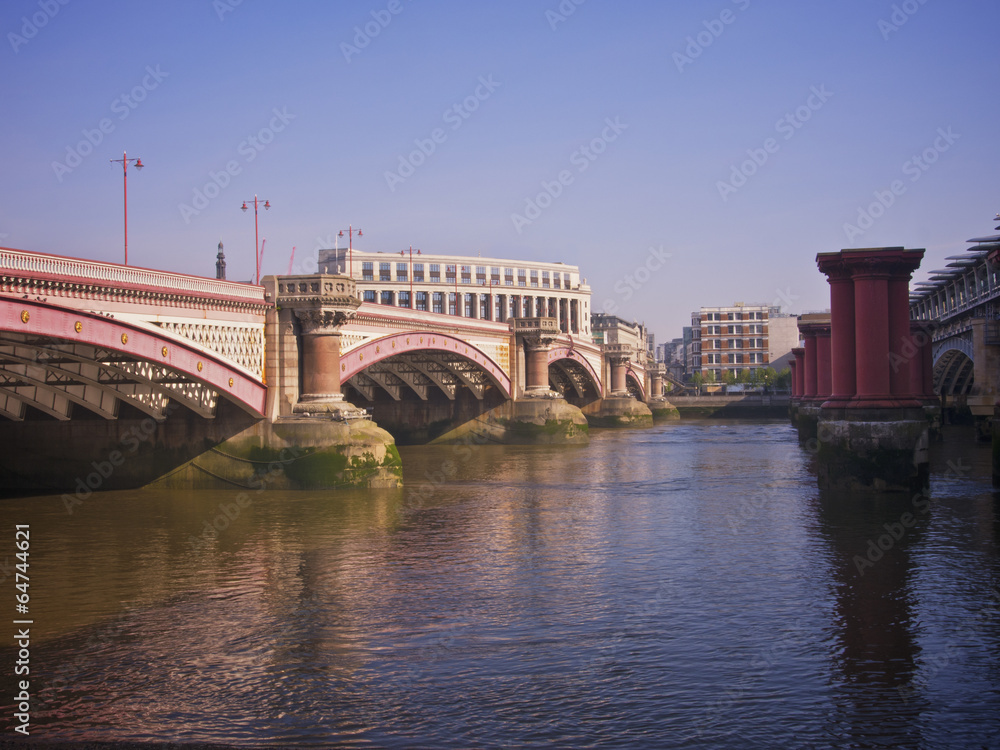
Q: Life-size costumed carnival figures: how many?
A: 0